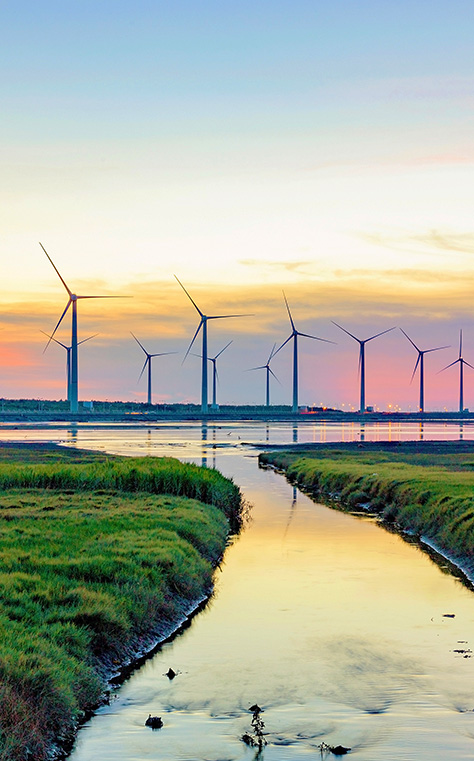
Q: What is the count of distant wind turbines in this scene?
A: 10